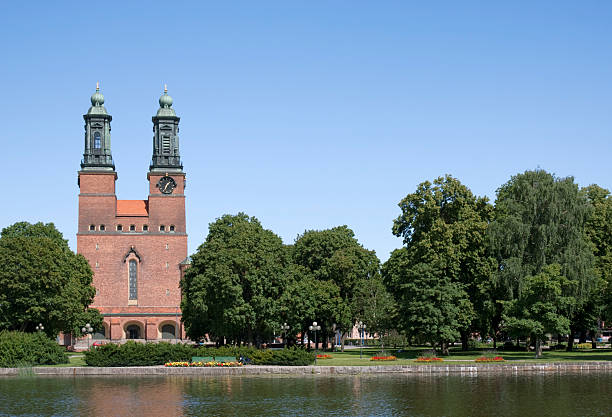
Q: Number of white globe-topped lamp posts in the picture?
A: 5